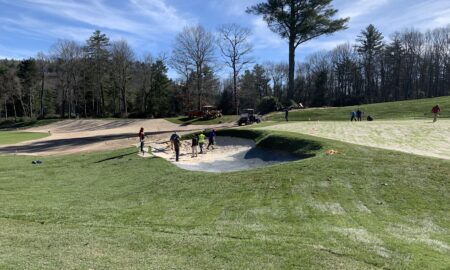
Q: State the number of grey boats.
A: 0